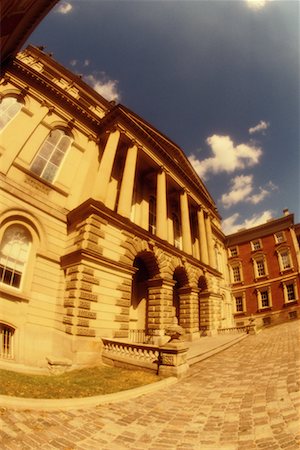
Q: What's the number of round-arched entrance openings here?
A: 3